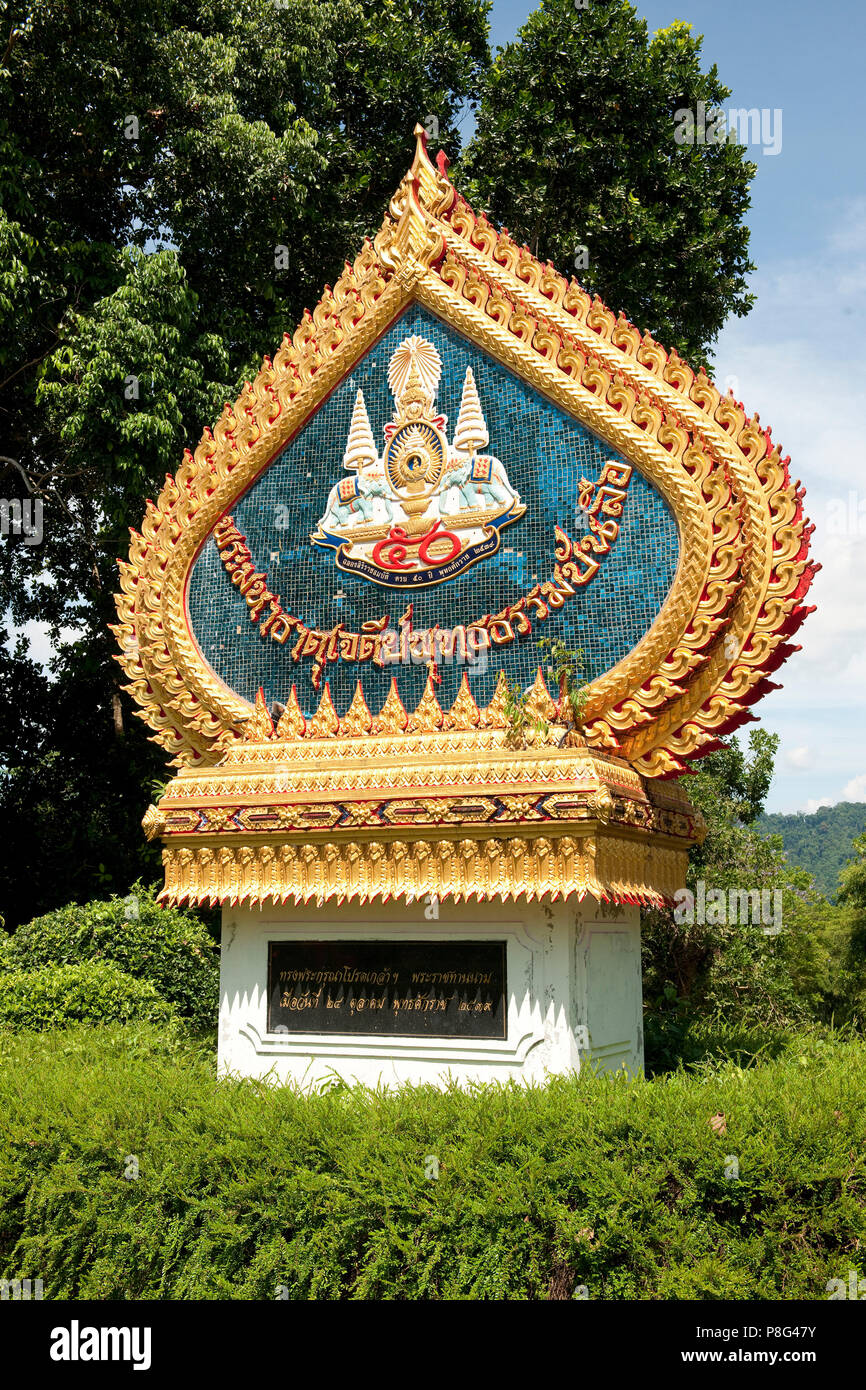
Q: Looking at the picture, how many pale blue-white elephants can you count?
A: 2